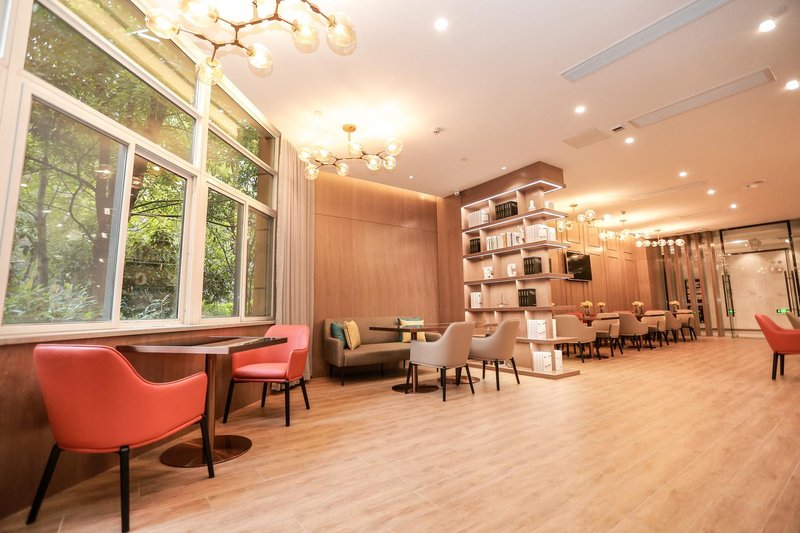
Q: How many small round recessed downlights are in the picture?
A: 10